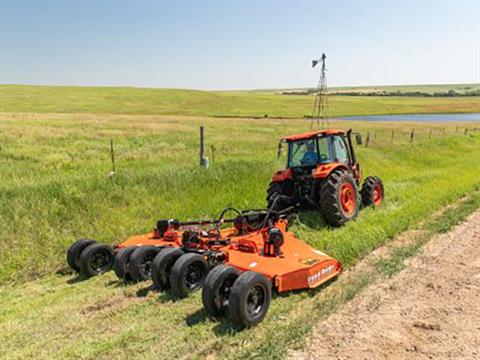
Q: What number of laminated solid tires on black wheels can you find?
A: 8